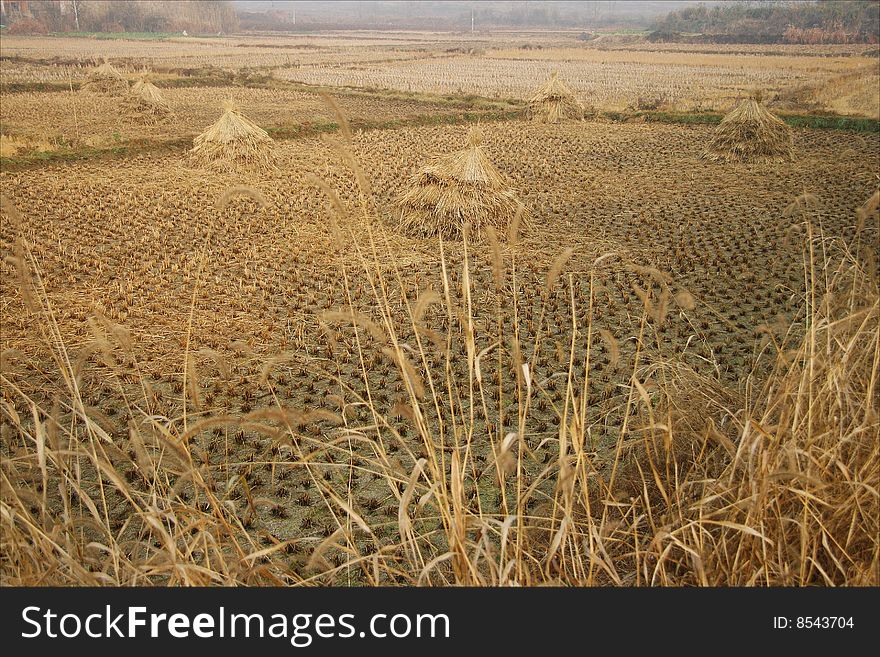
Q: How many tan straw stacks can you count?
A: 6